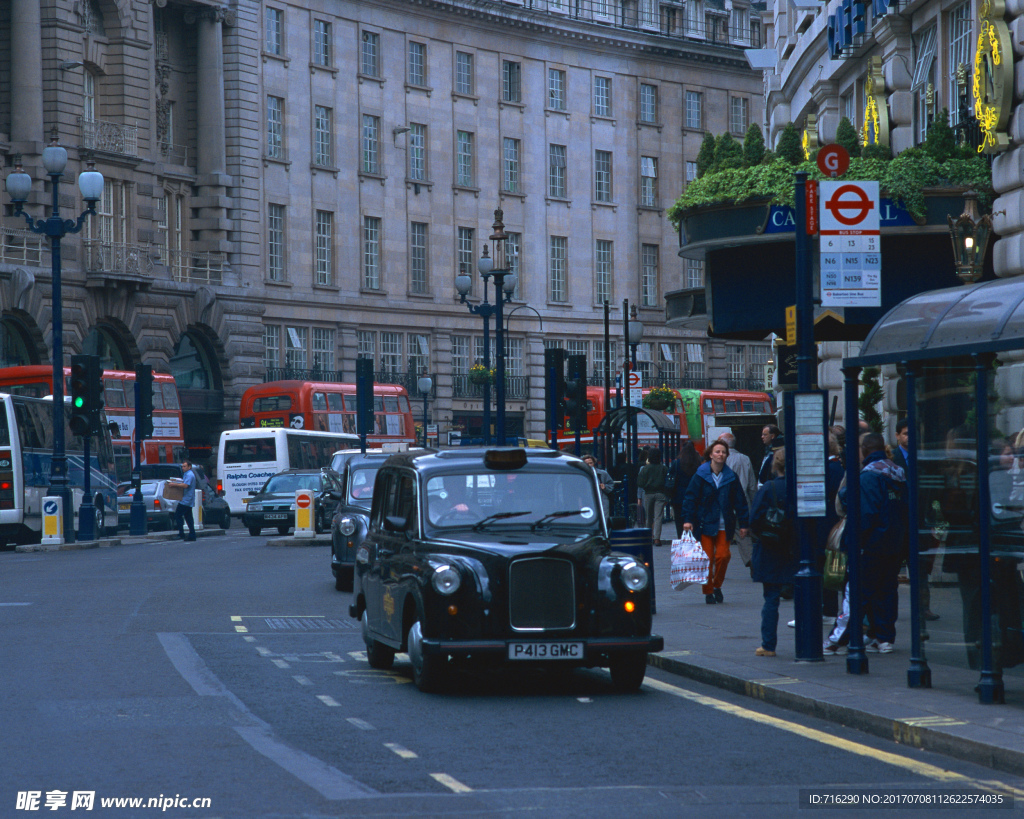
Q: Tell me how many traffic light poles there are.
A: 5